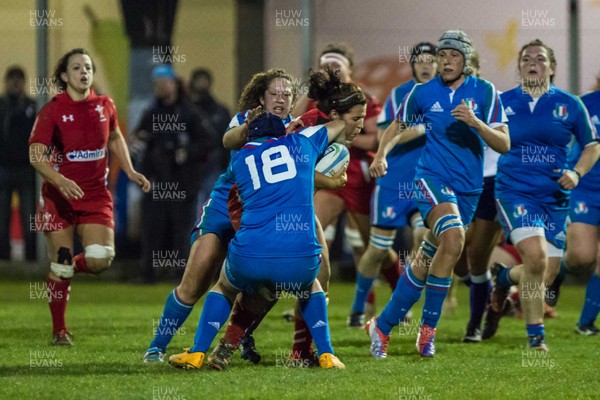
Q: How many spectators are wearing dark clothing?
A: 3